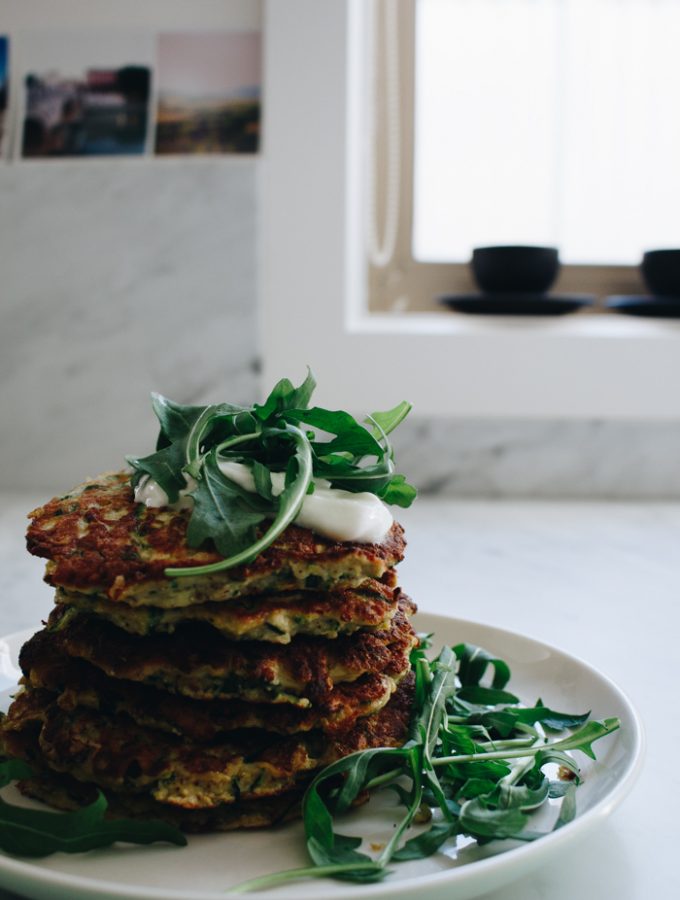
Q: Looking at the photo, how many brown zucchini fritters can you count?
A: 6